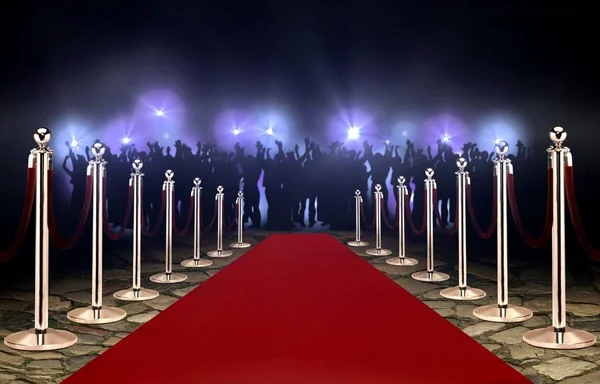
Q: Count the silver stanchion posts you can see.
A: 14